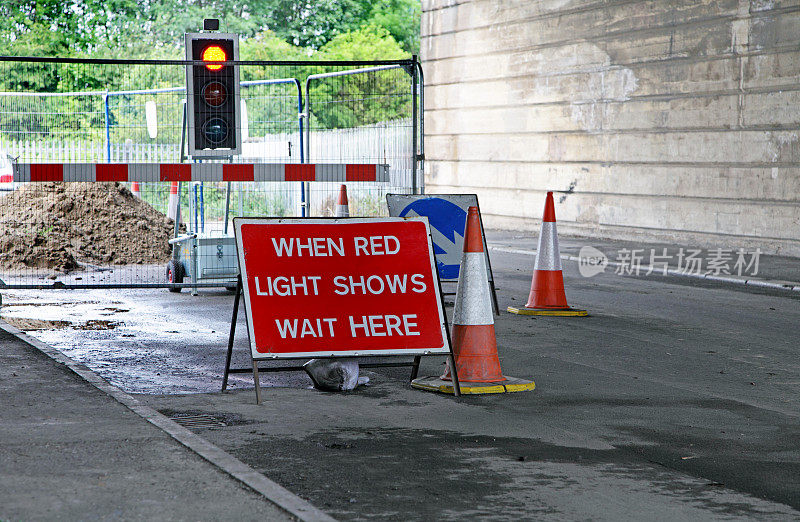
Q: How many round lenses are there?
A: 3